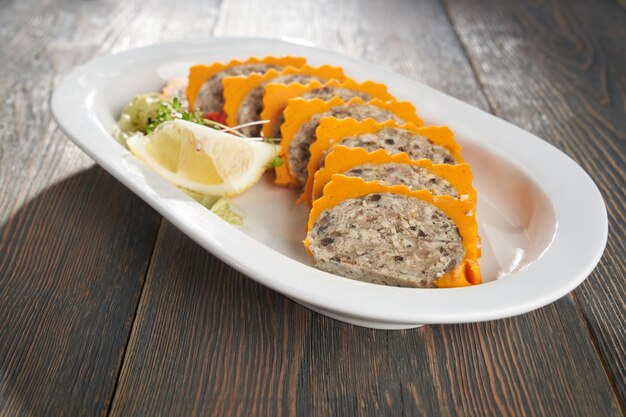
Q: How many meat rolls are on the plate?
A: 7